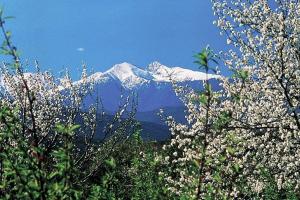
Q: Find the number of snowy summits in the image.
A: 2